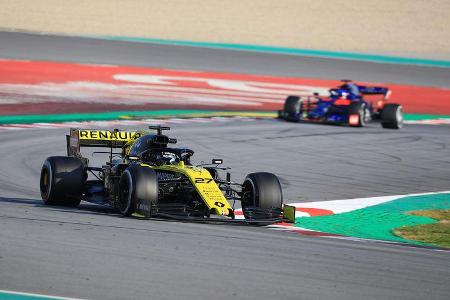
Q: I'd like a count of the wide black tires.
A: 6